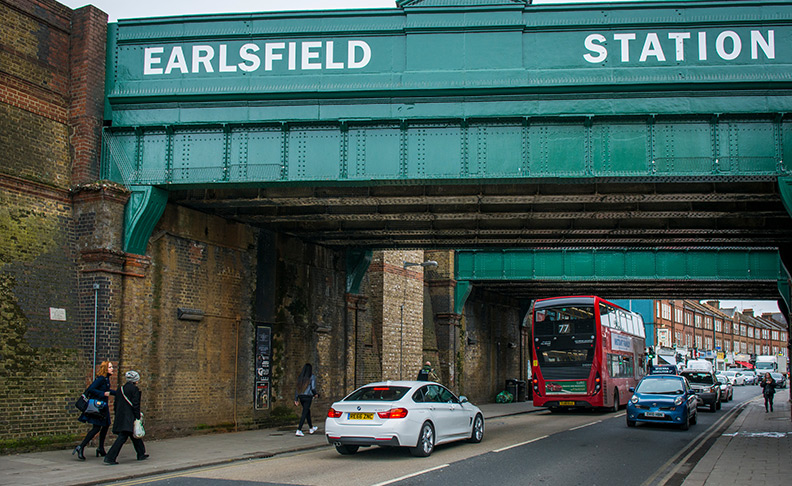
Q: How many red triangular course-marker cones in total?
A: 0